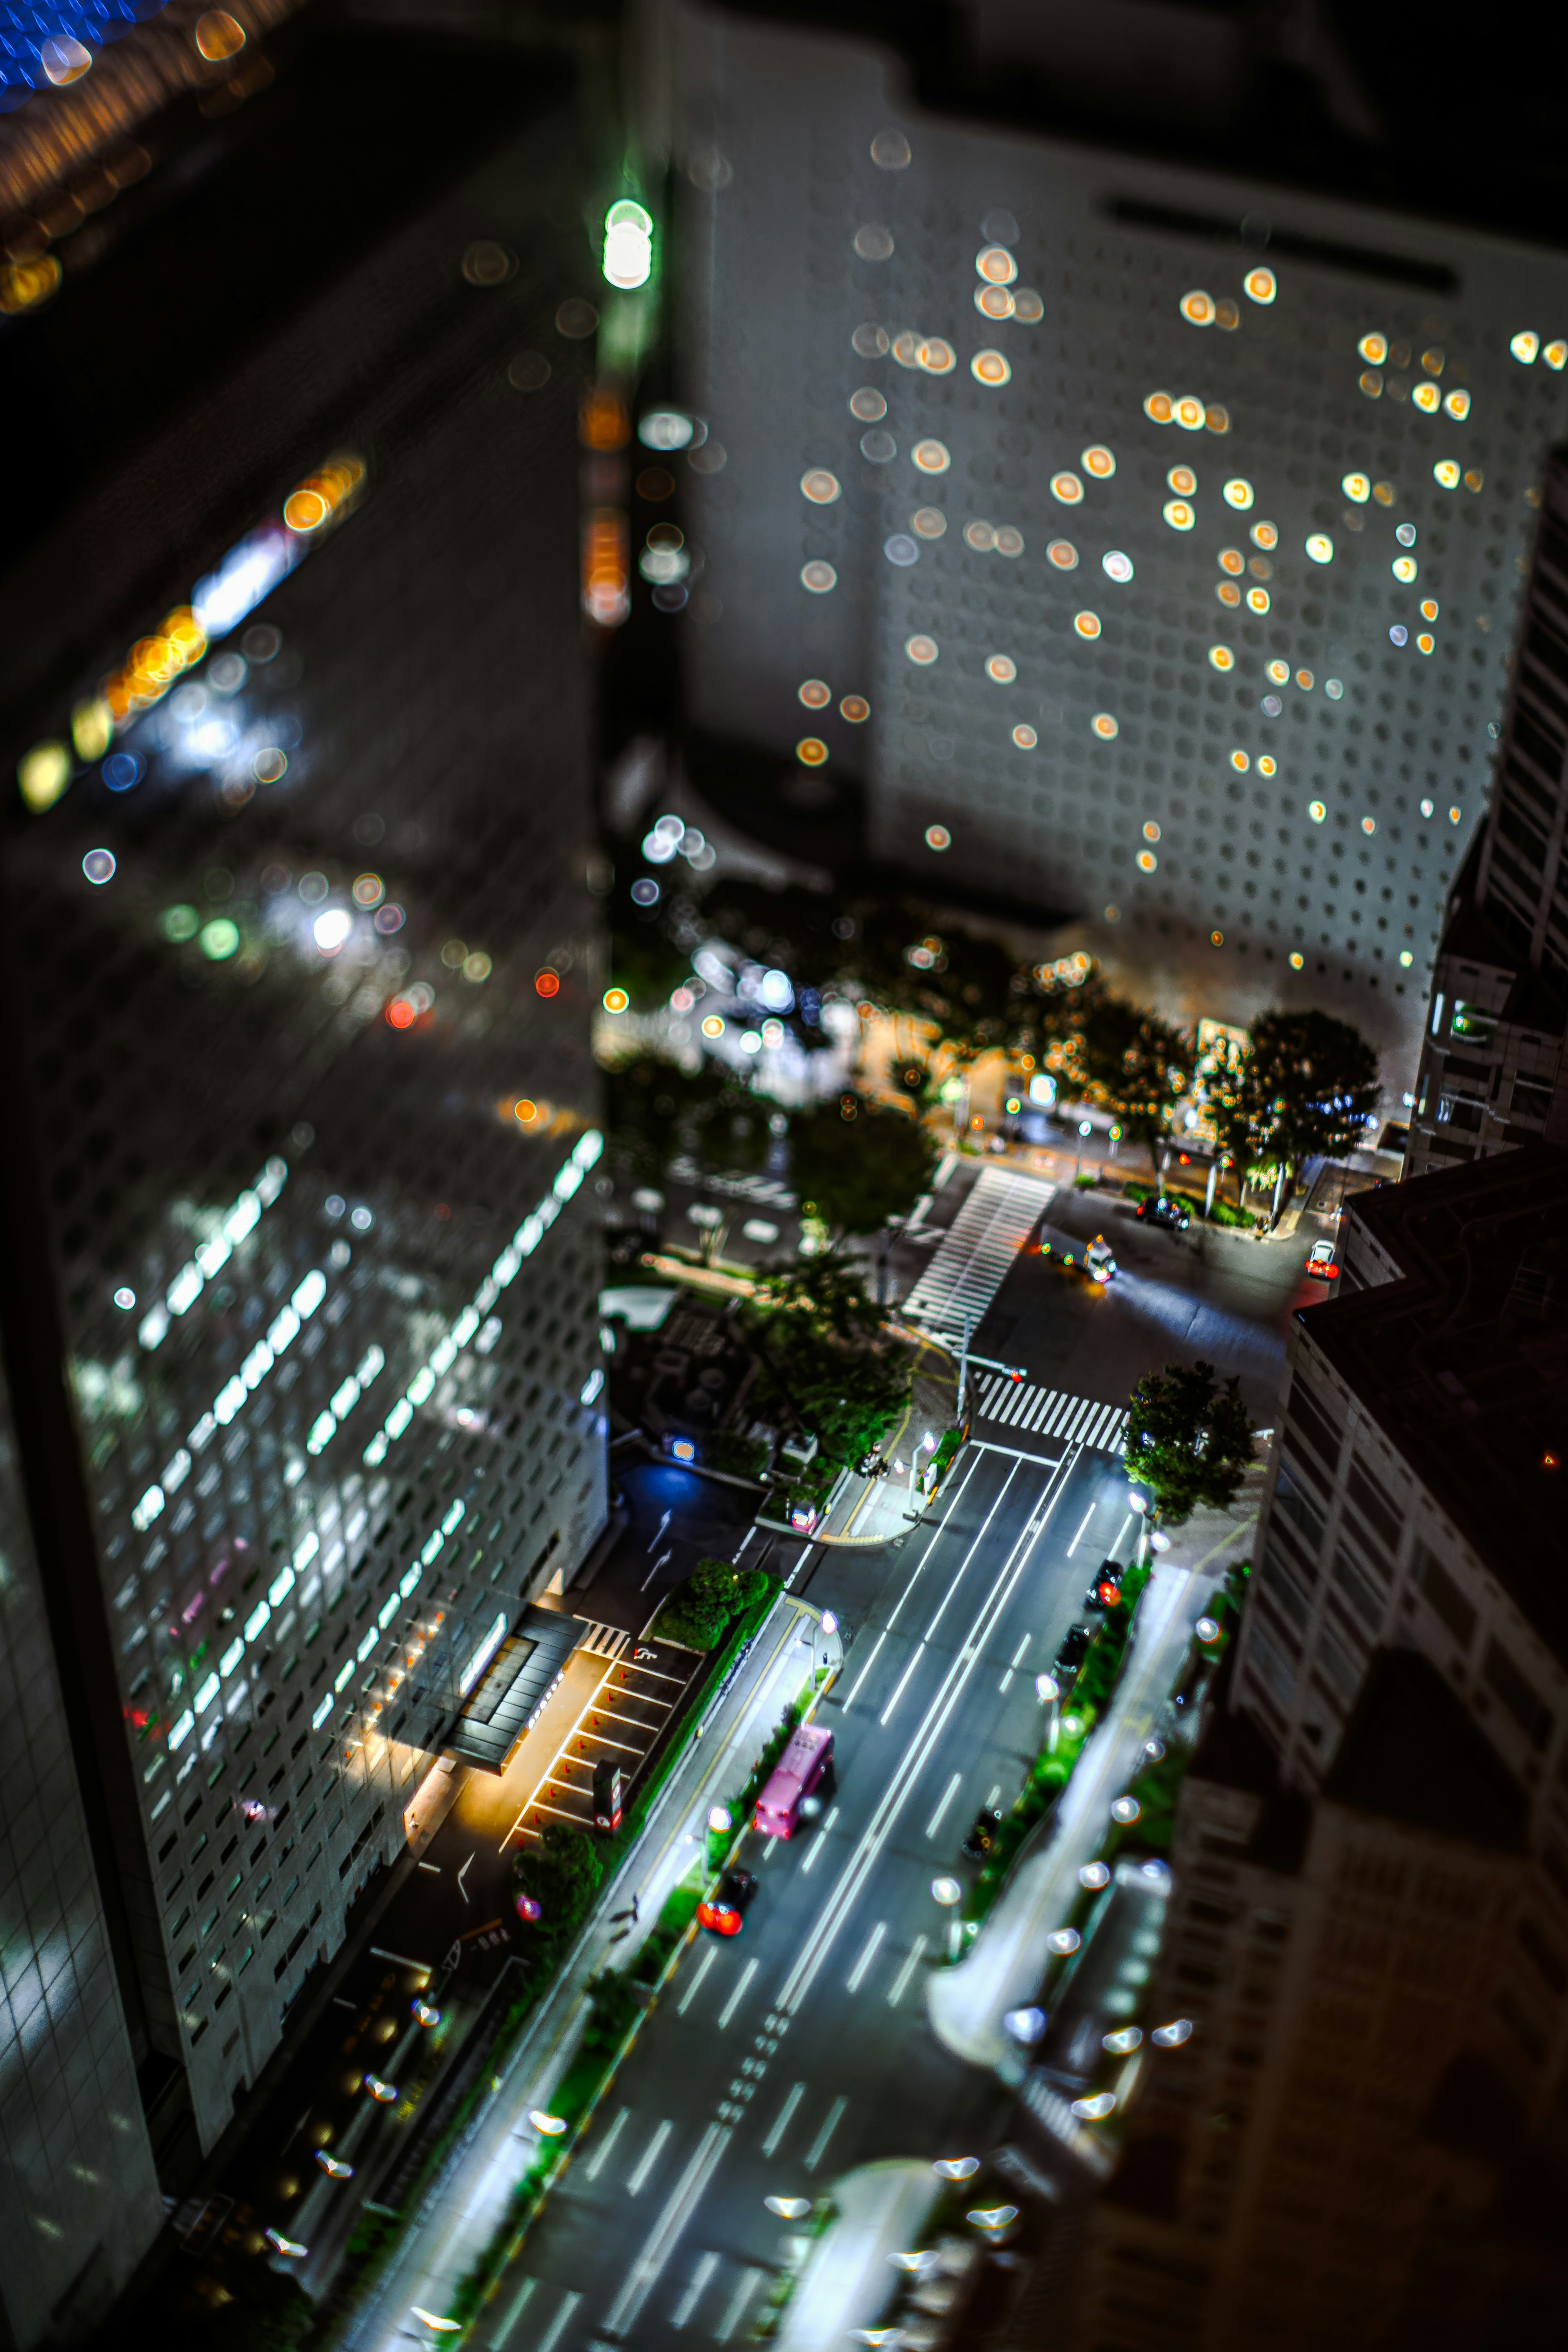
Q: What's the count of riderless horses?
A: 0